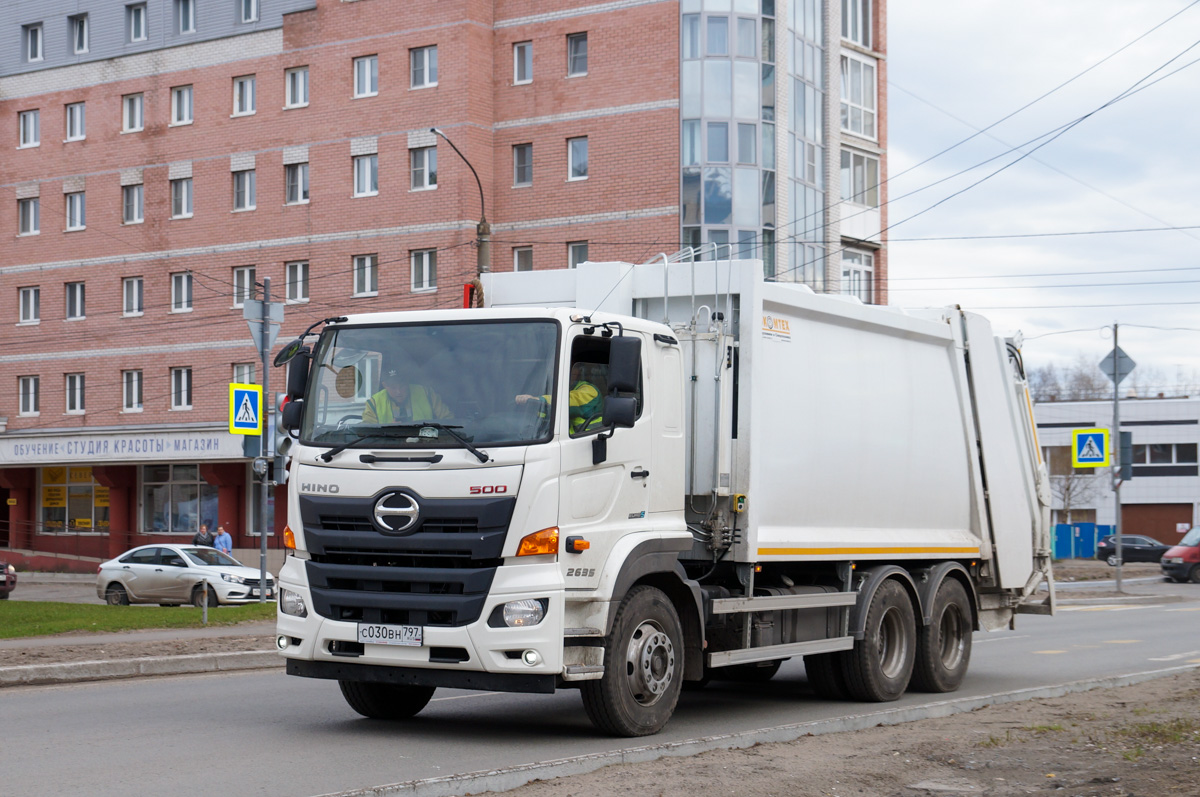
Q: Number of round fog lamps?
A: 2